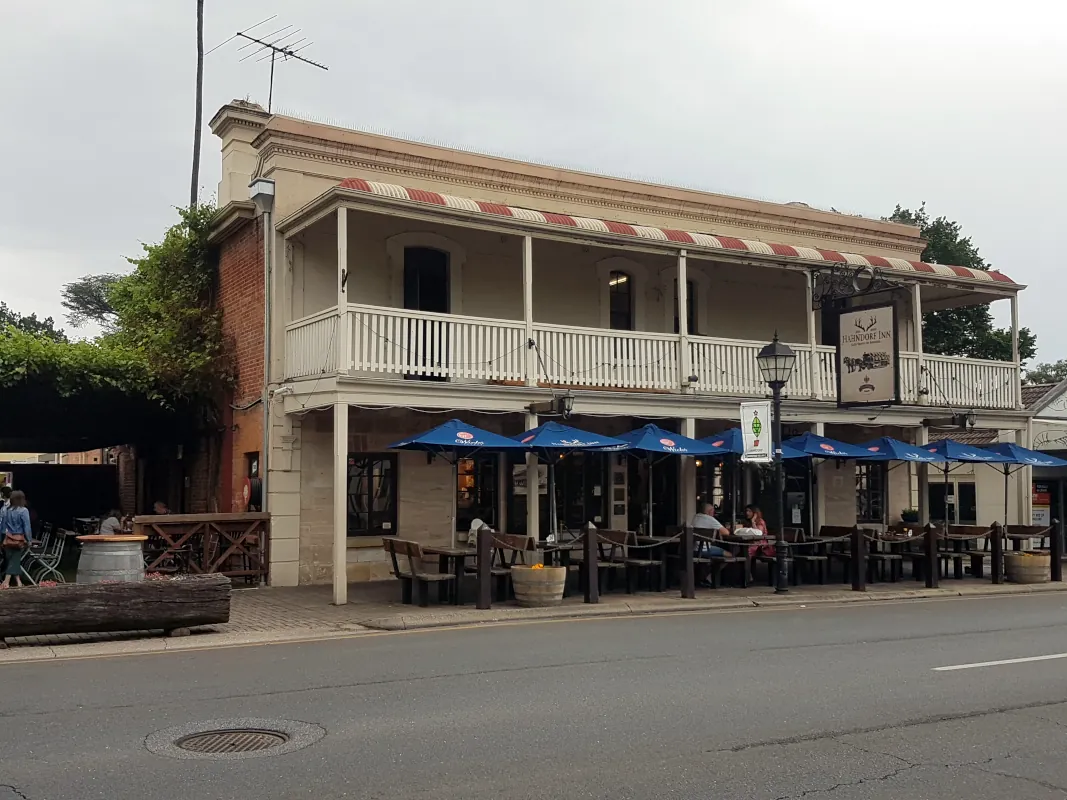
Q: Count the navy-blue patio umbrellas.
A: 8